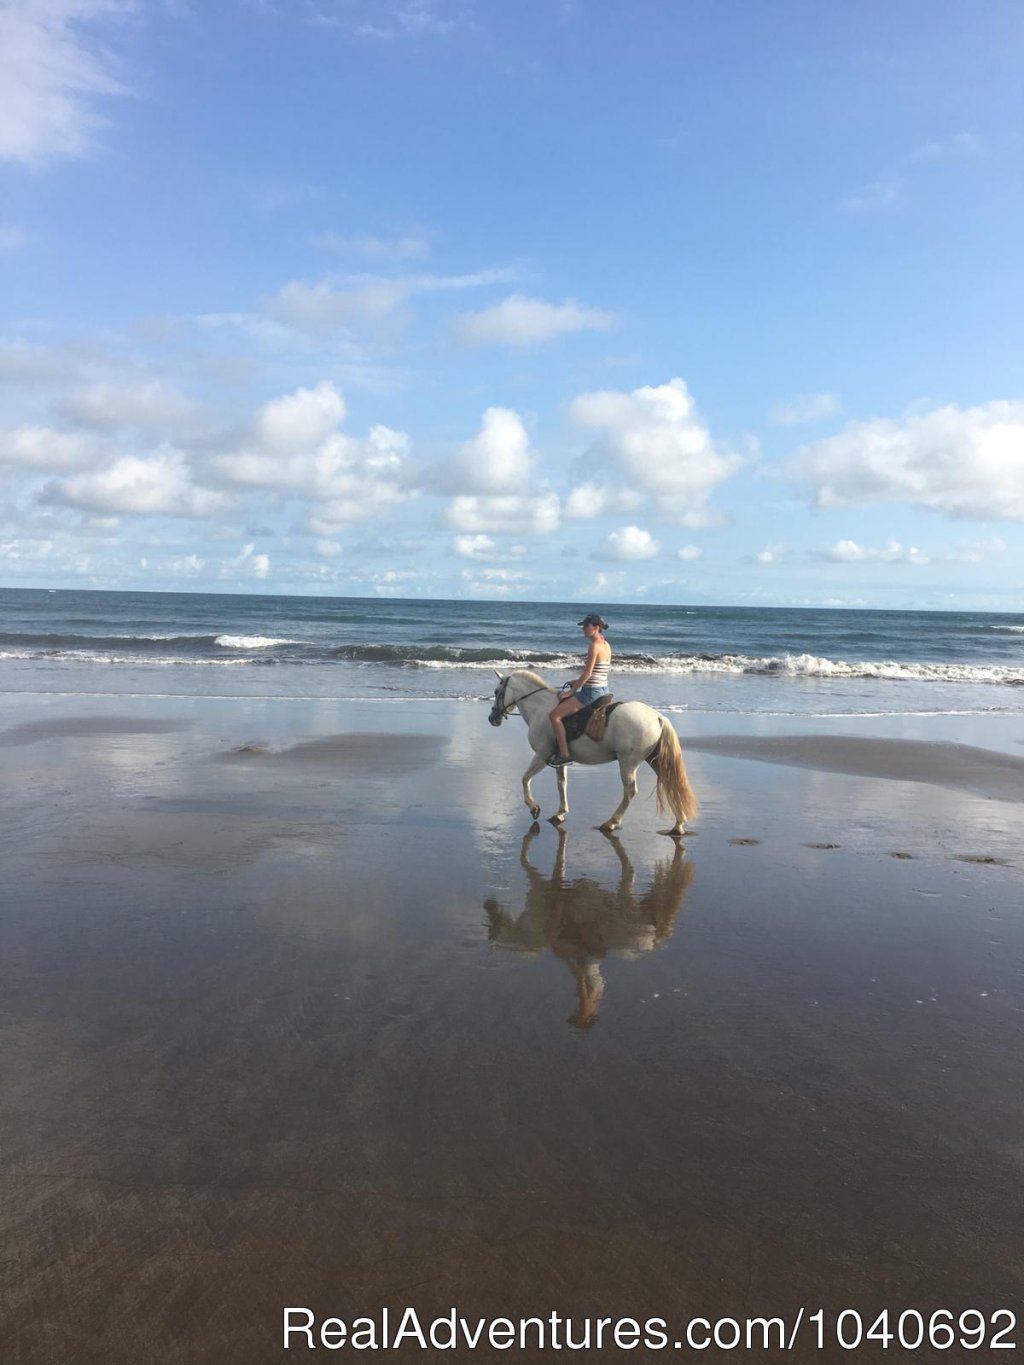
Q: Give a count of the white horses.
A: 1